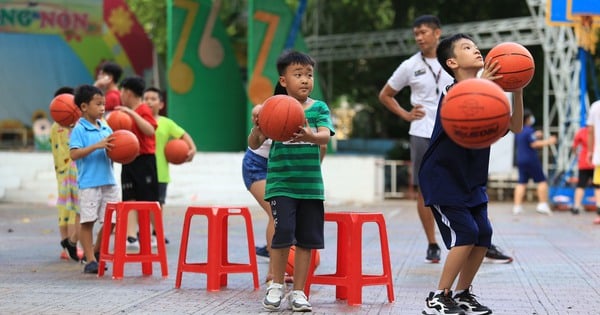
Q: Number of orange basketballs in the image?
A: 8